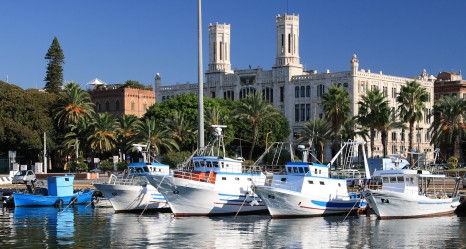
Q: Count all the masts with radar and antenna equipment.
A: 4